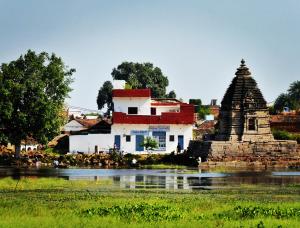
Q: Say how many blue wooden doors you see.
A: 3